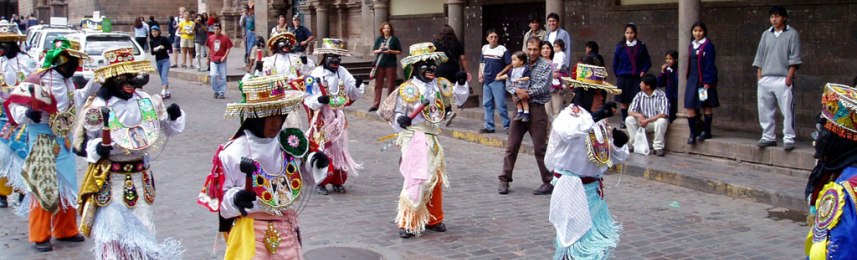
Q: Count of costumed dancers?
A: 9